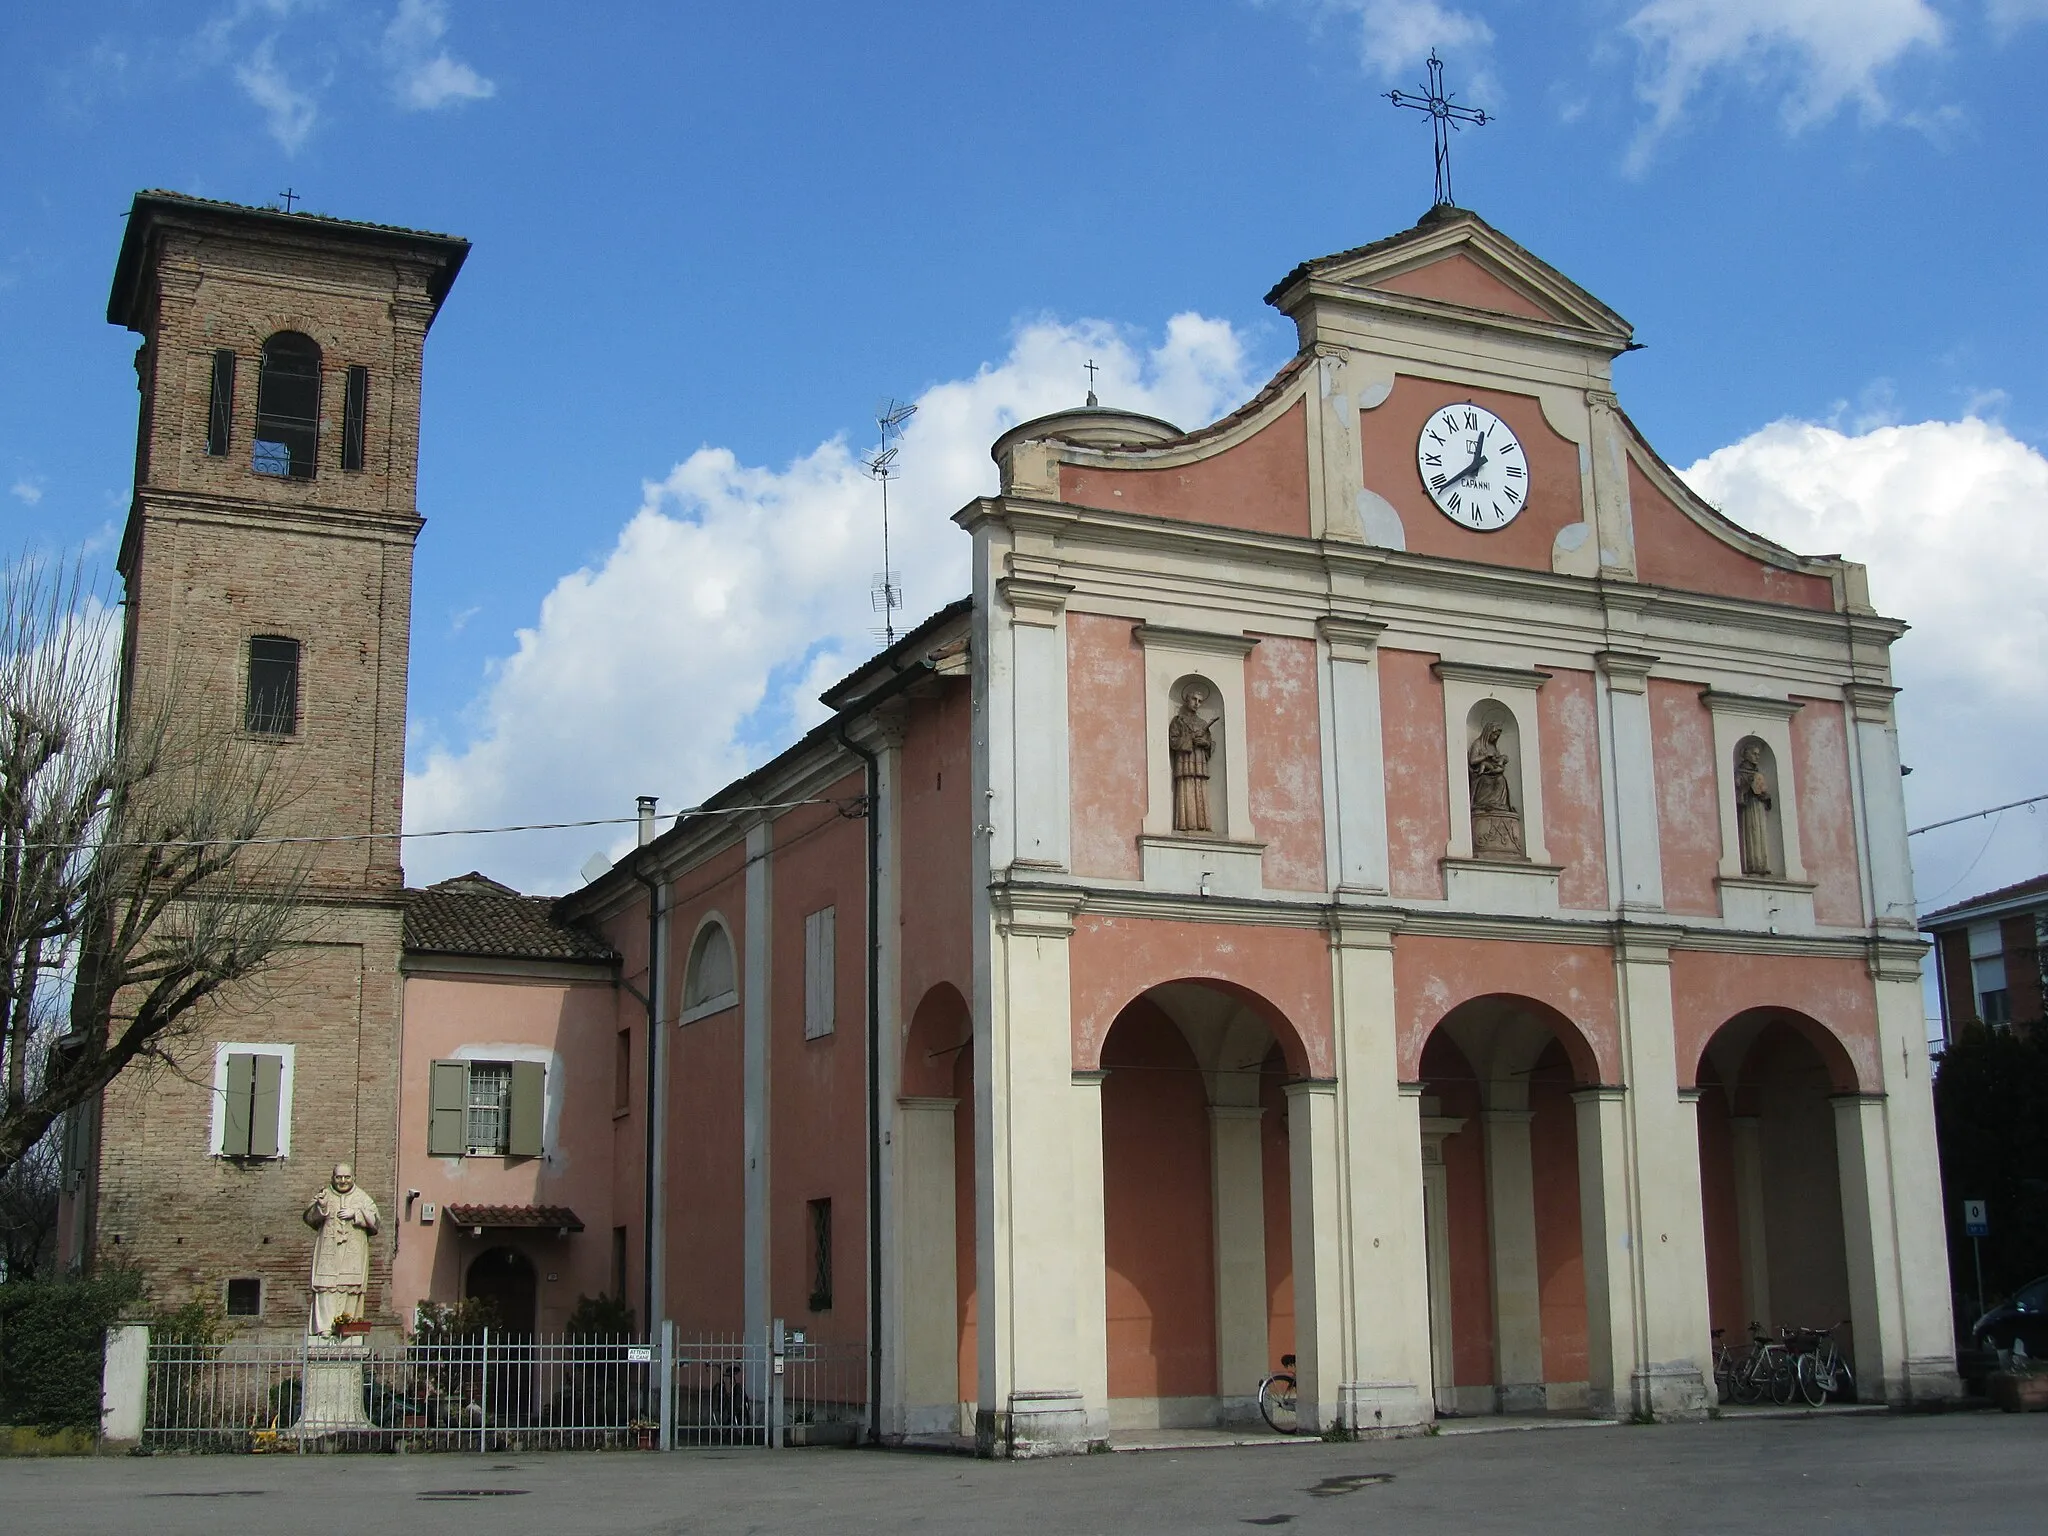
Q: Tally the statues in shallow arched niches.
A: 3